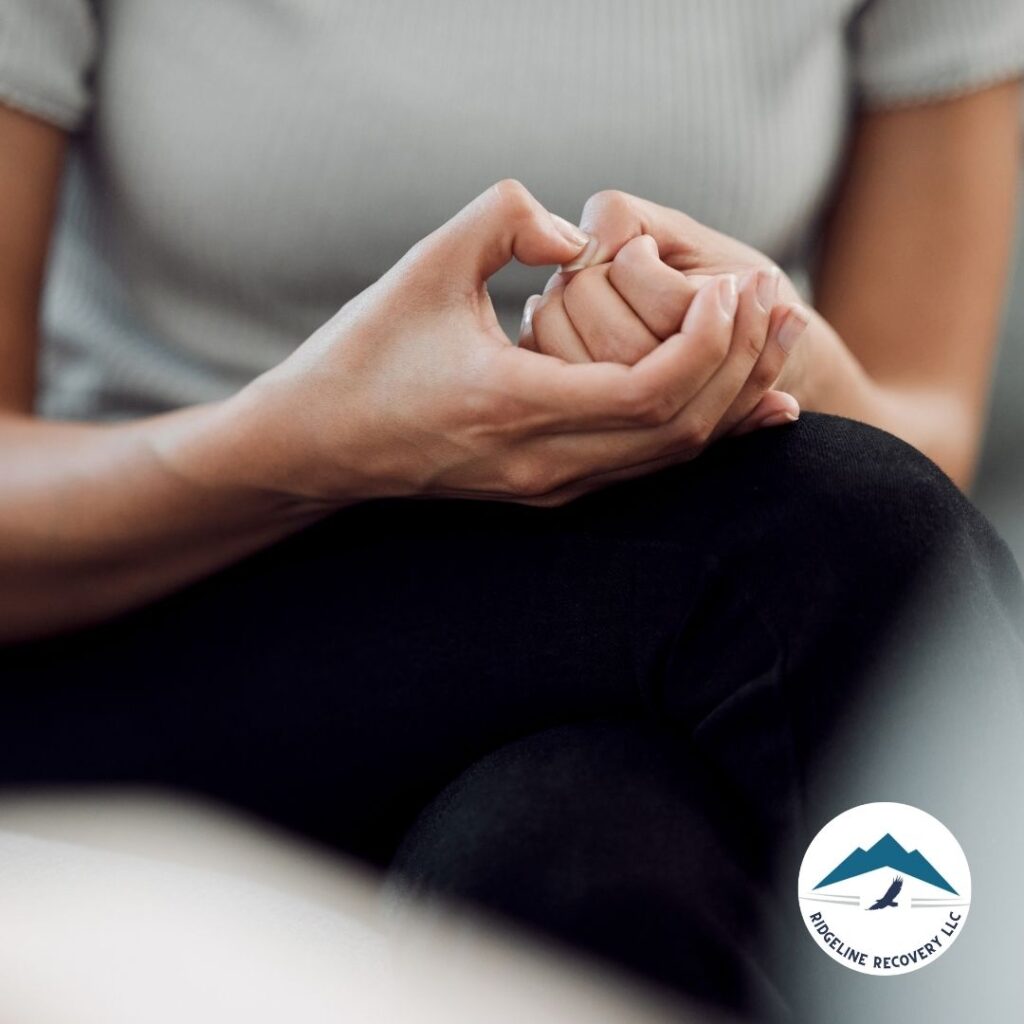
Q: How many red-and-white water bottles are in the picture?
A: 0